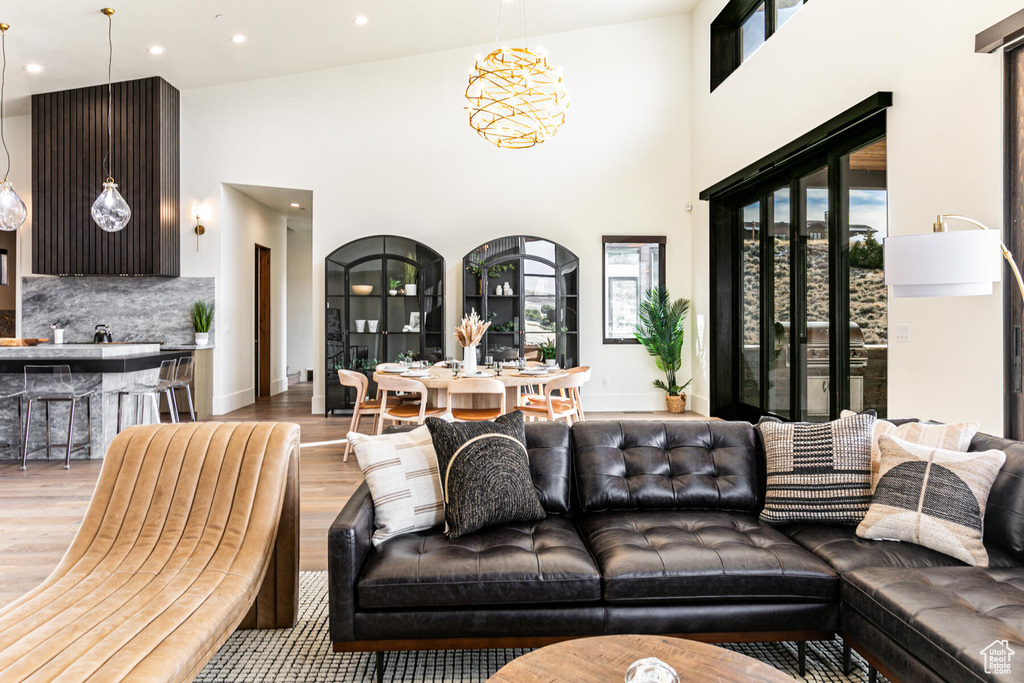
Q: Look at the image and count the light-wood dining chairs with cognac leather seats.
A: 8